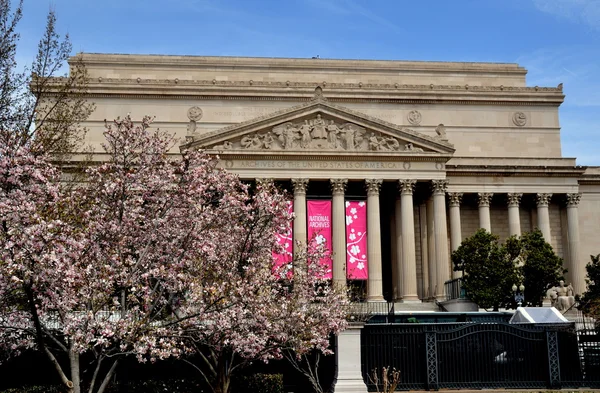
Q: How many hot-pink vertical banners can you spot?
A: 3